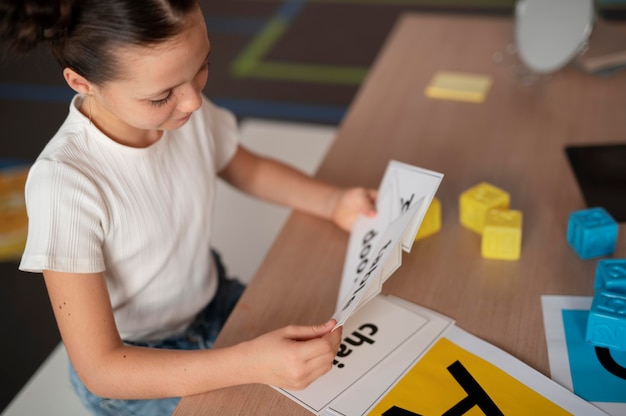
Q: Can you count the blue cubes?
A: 3